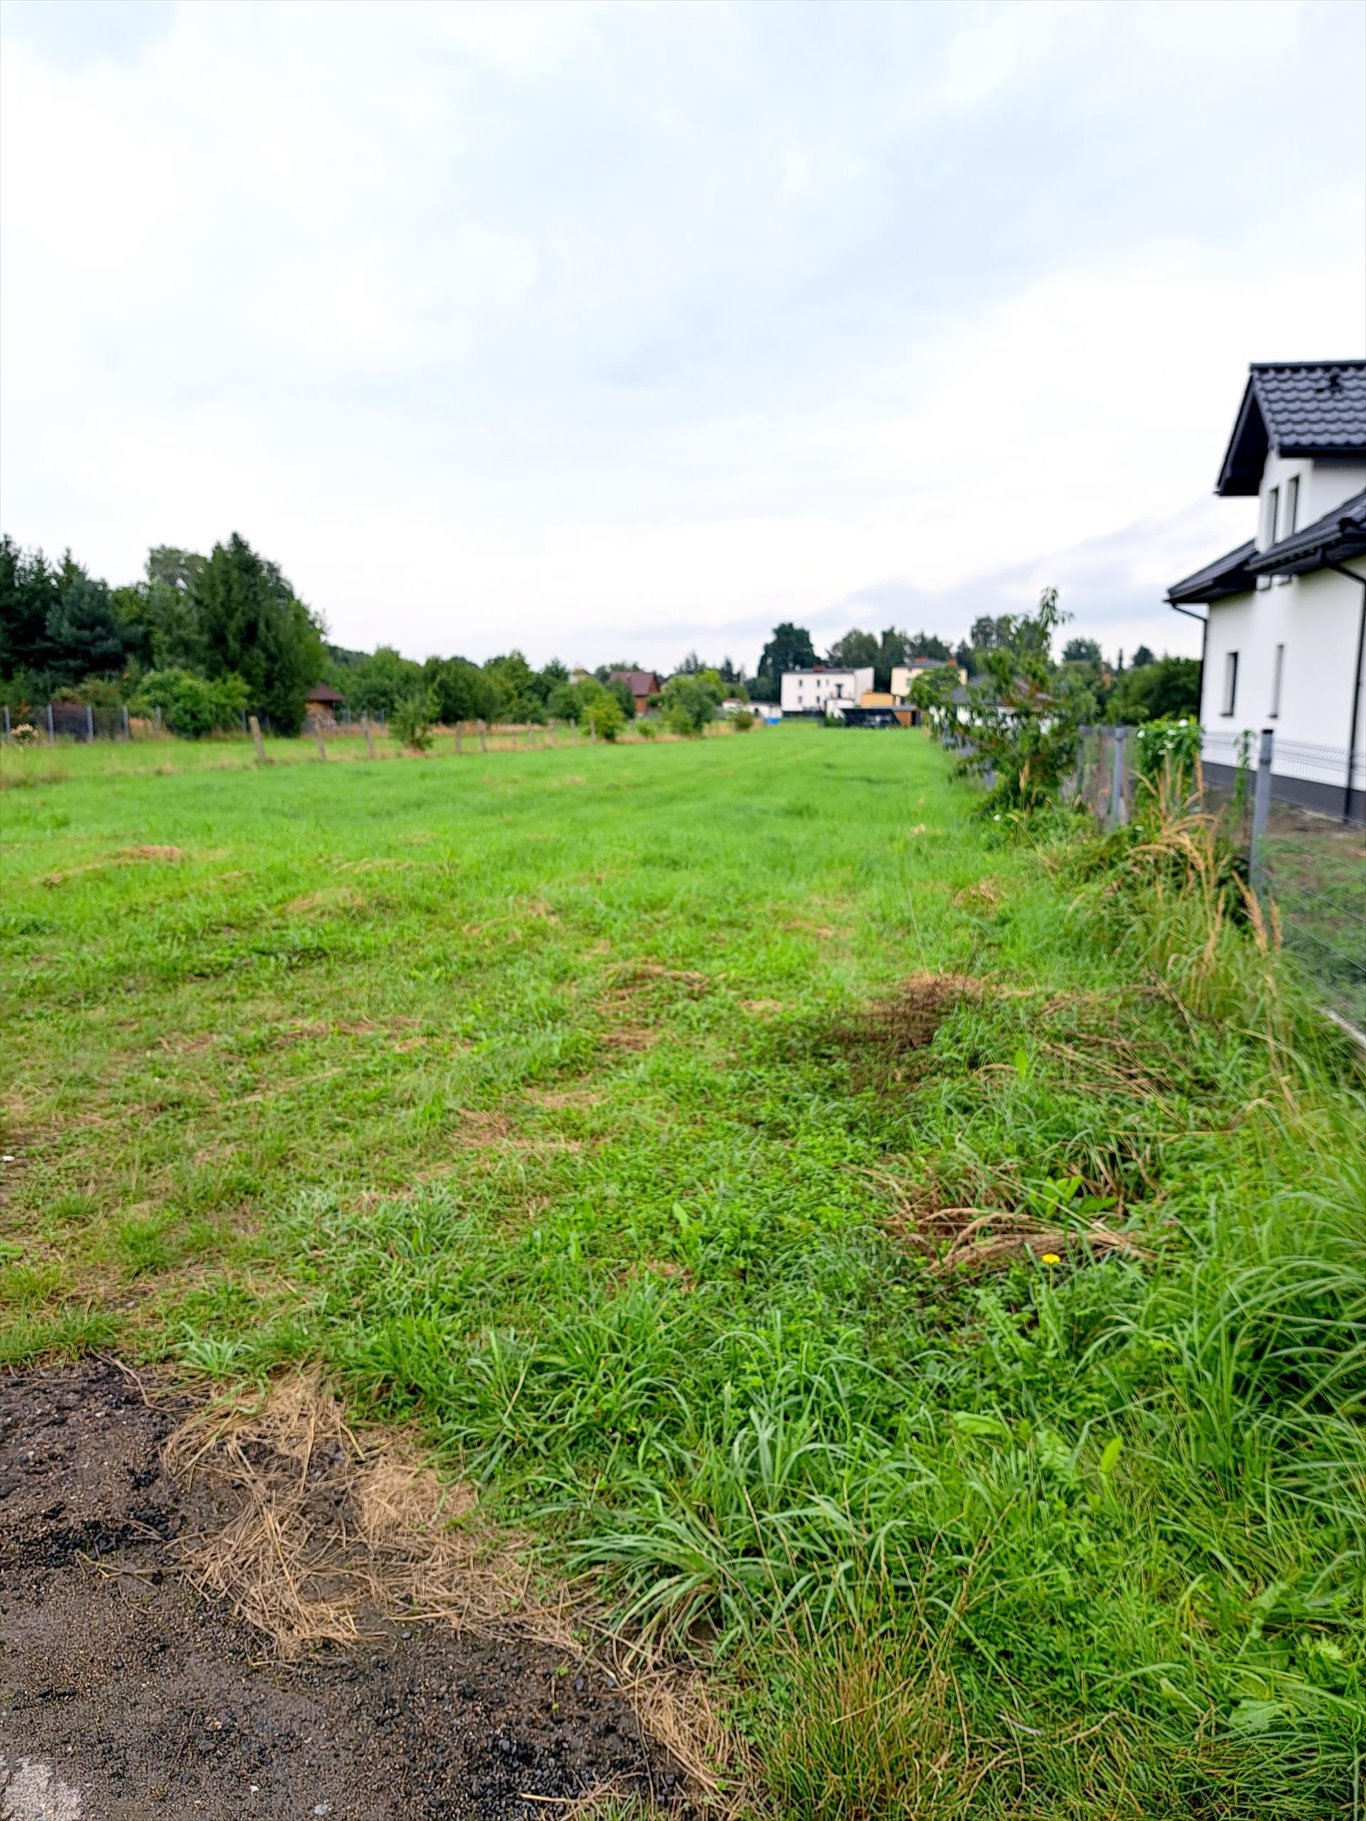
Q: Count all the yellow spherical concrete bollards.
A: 0